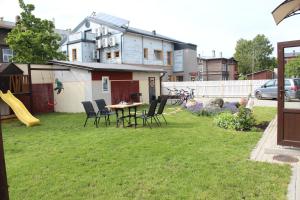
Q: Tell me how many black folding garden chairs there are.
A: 4